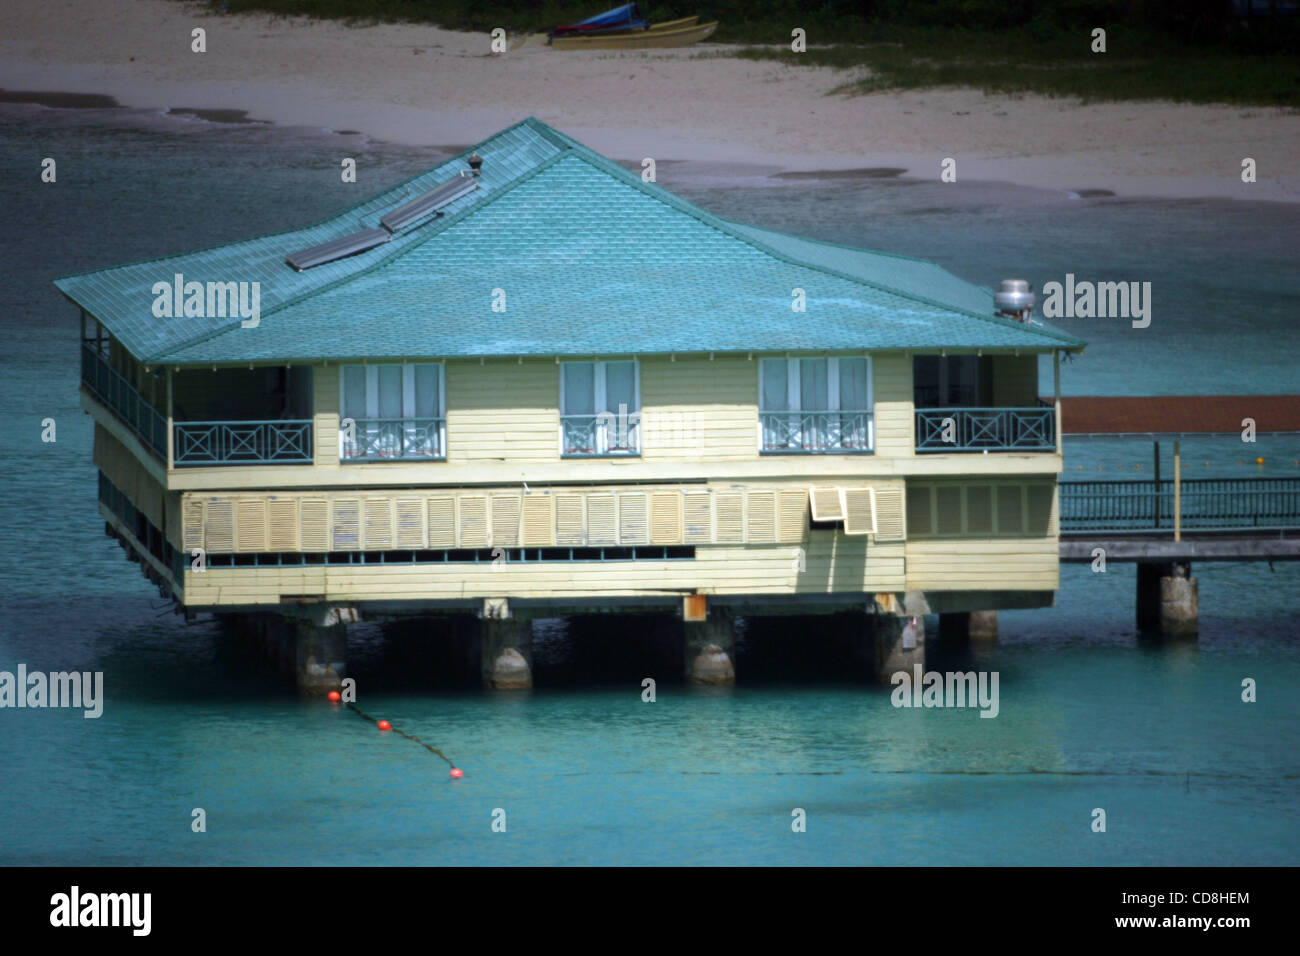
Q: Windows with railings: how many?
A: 3